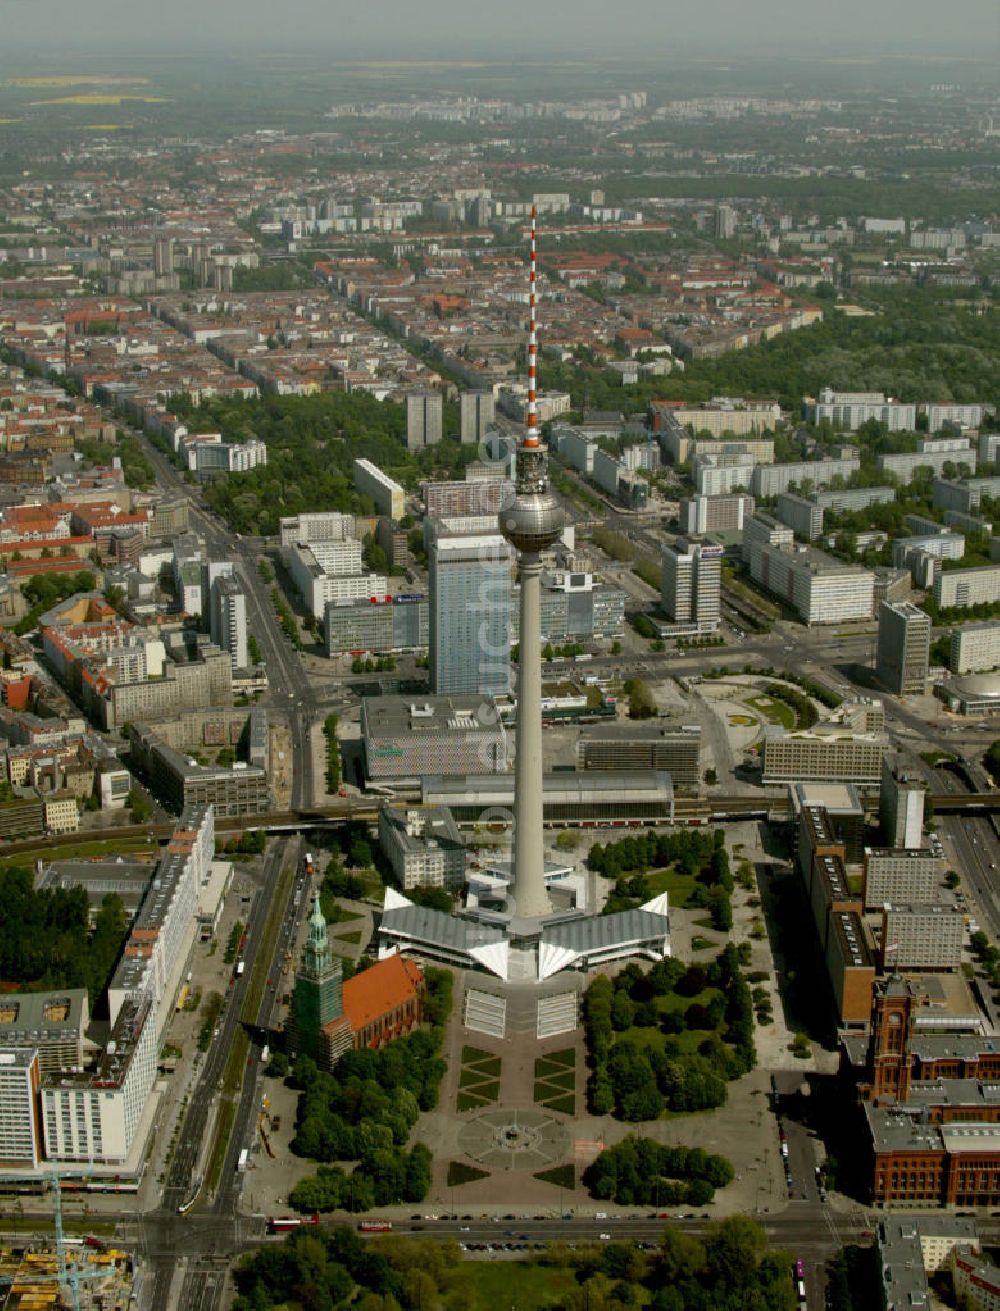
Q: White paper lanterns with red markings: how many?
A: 0